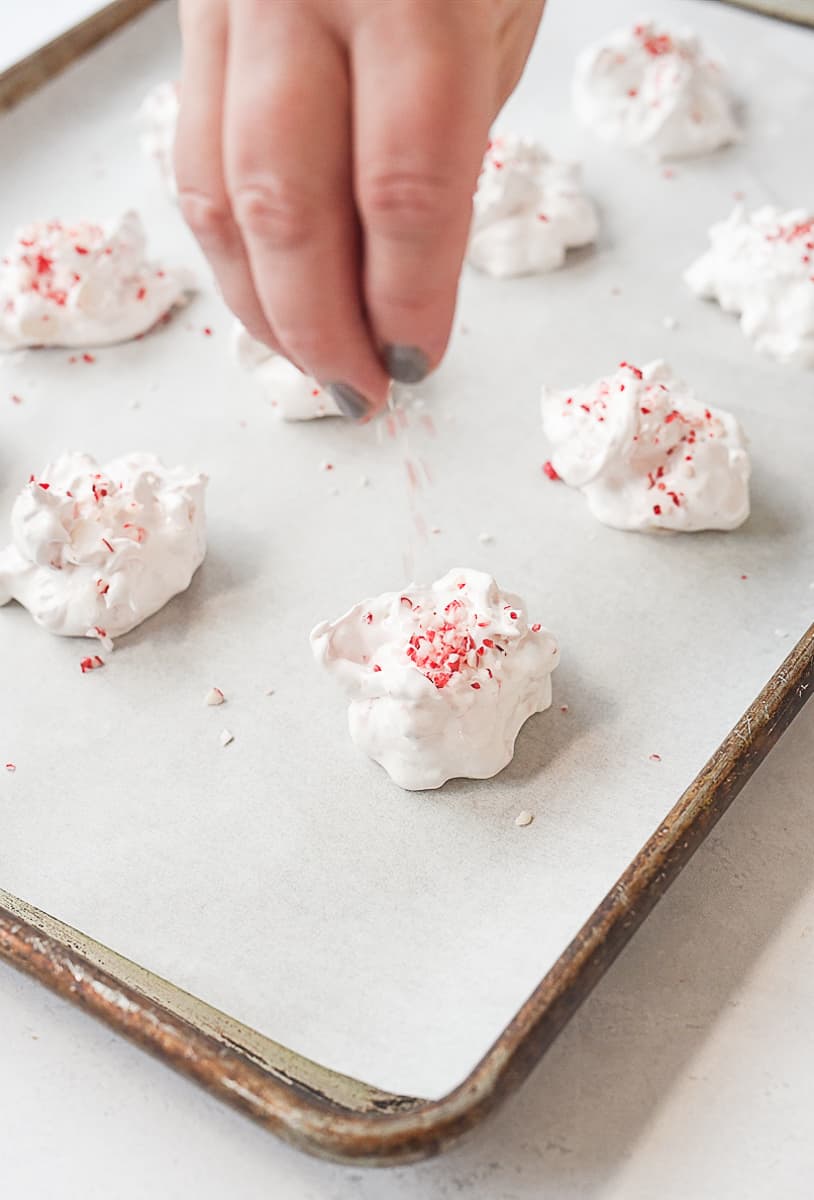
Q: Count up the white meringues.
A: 9